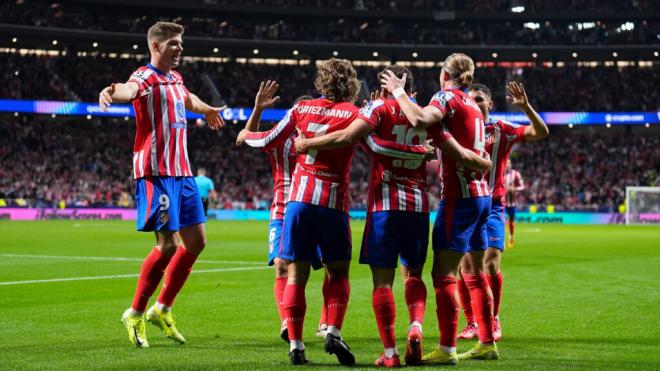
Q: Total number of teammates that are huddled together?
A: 5